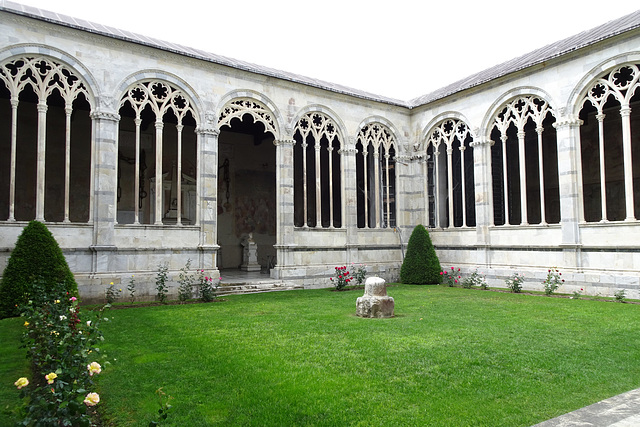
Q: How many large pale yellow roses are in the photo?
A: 4